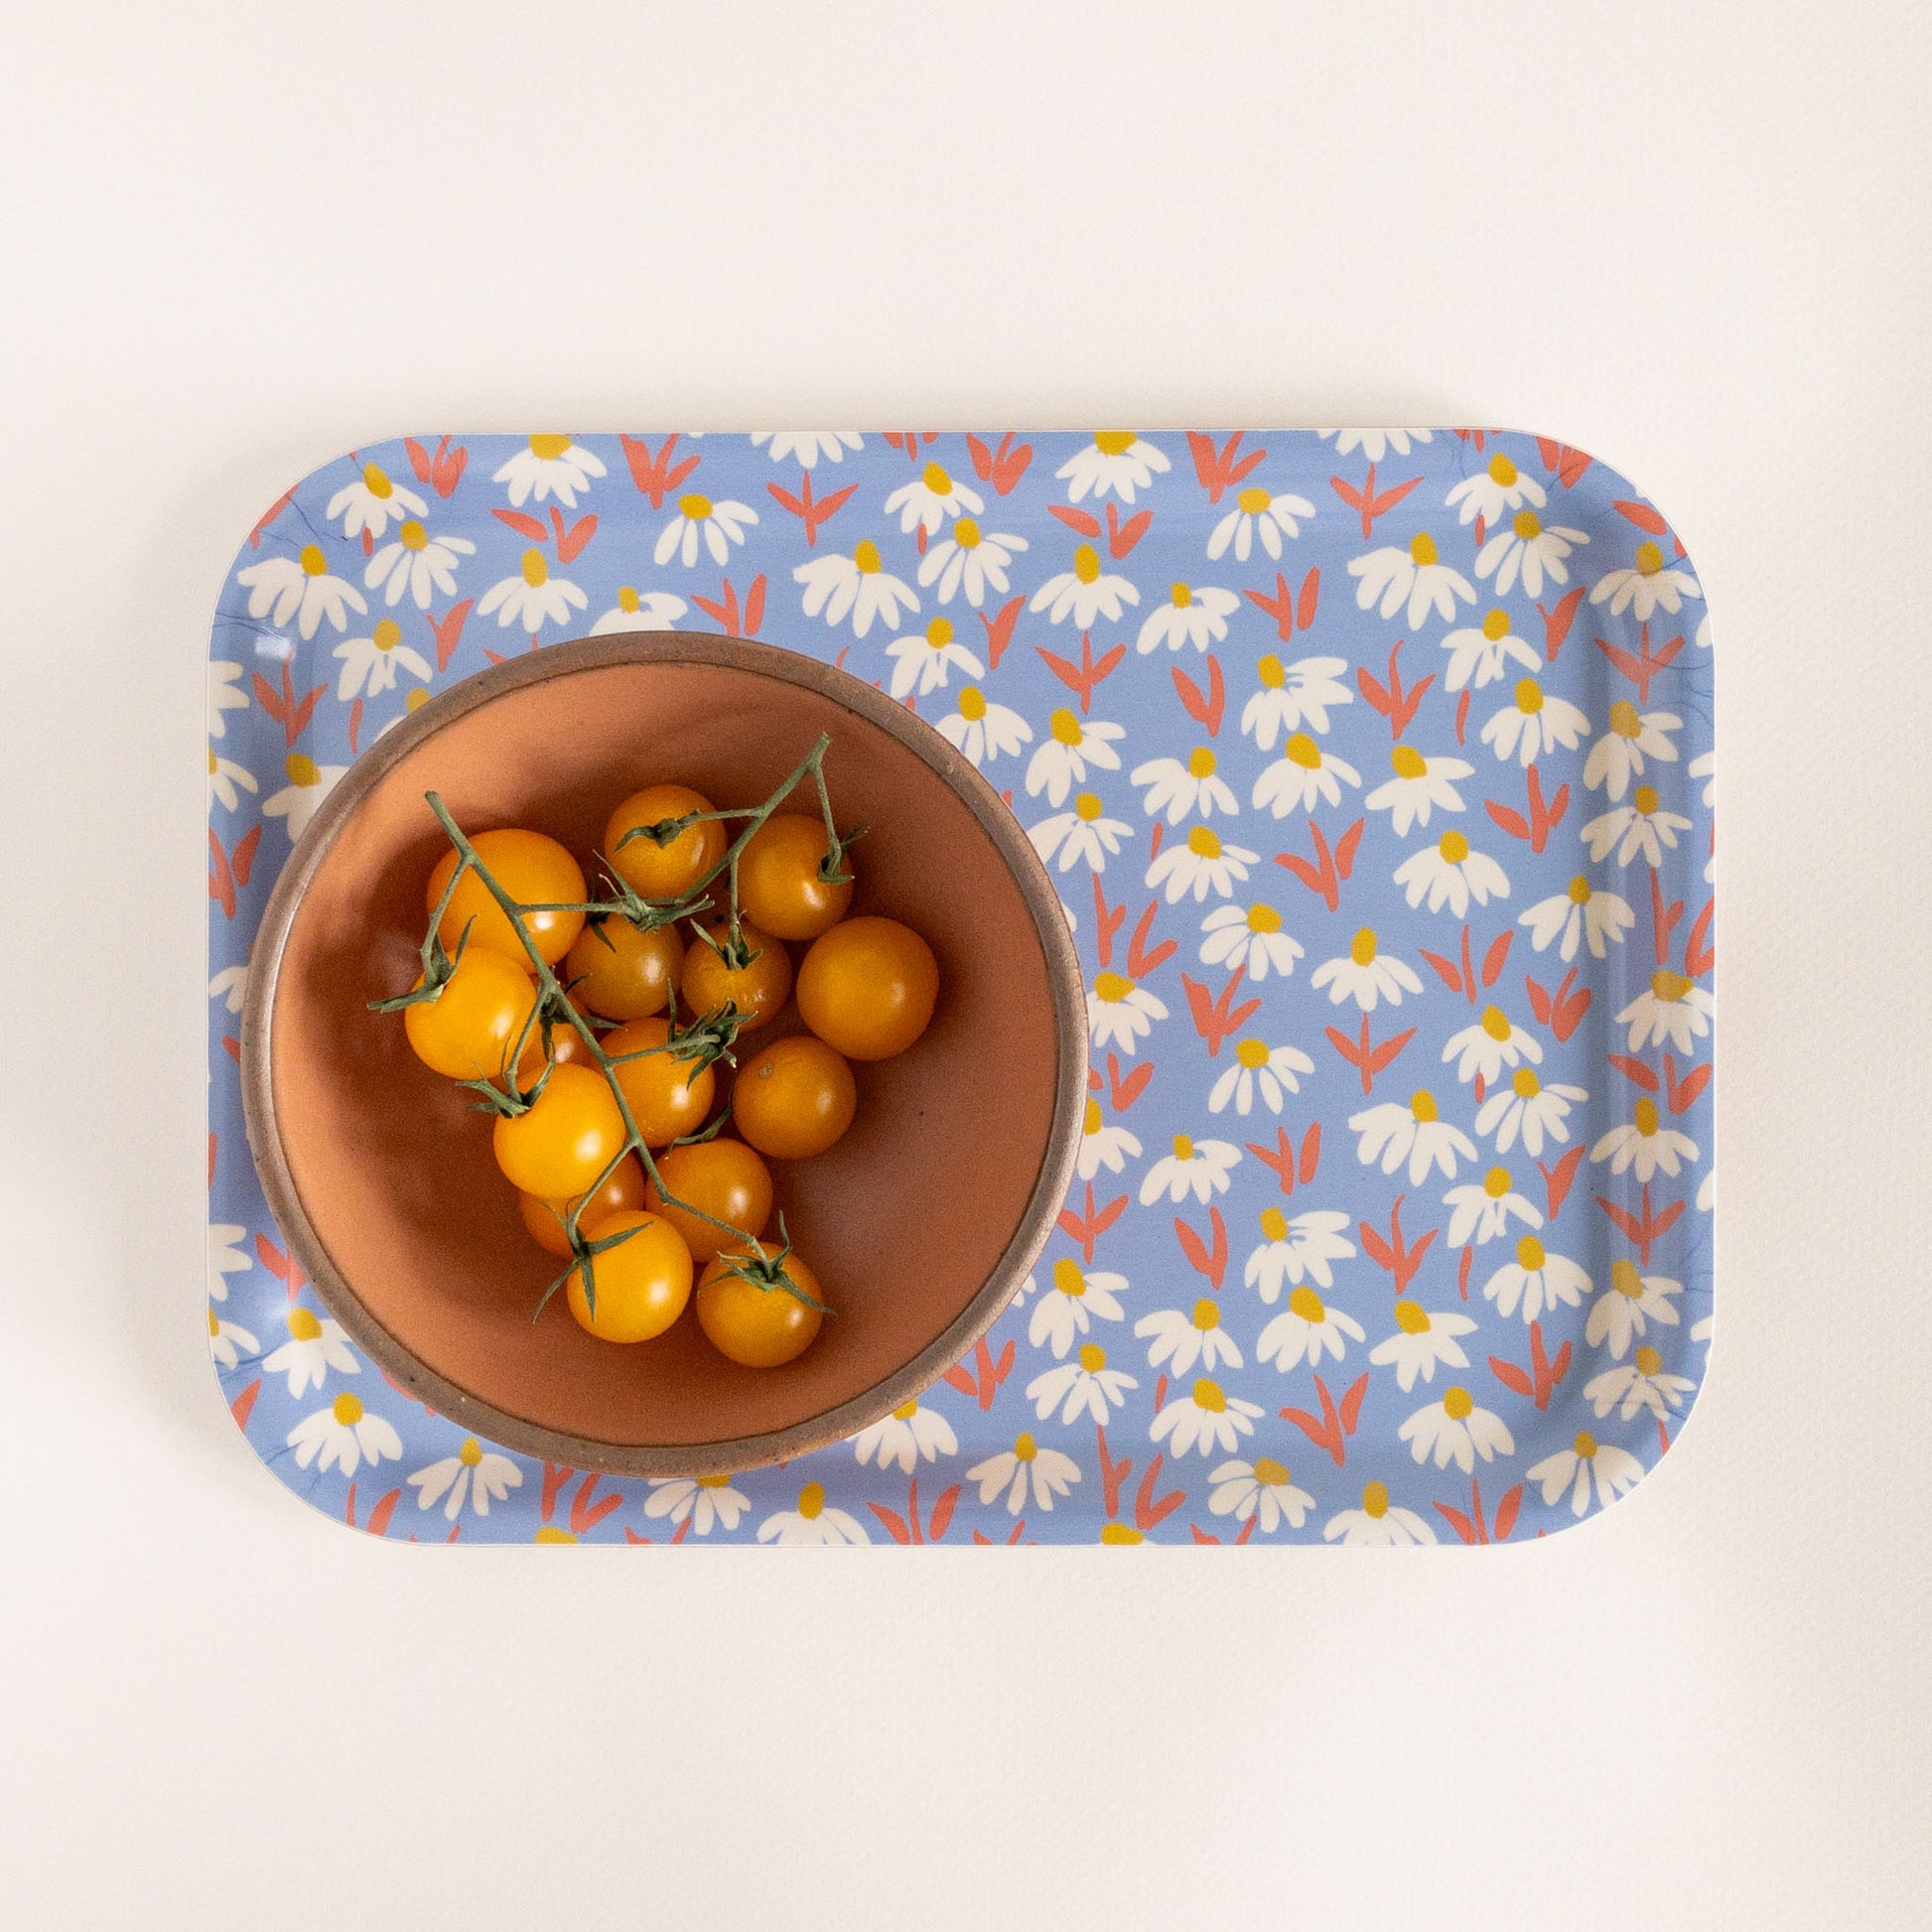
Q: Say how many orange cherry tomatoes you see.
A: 15